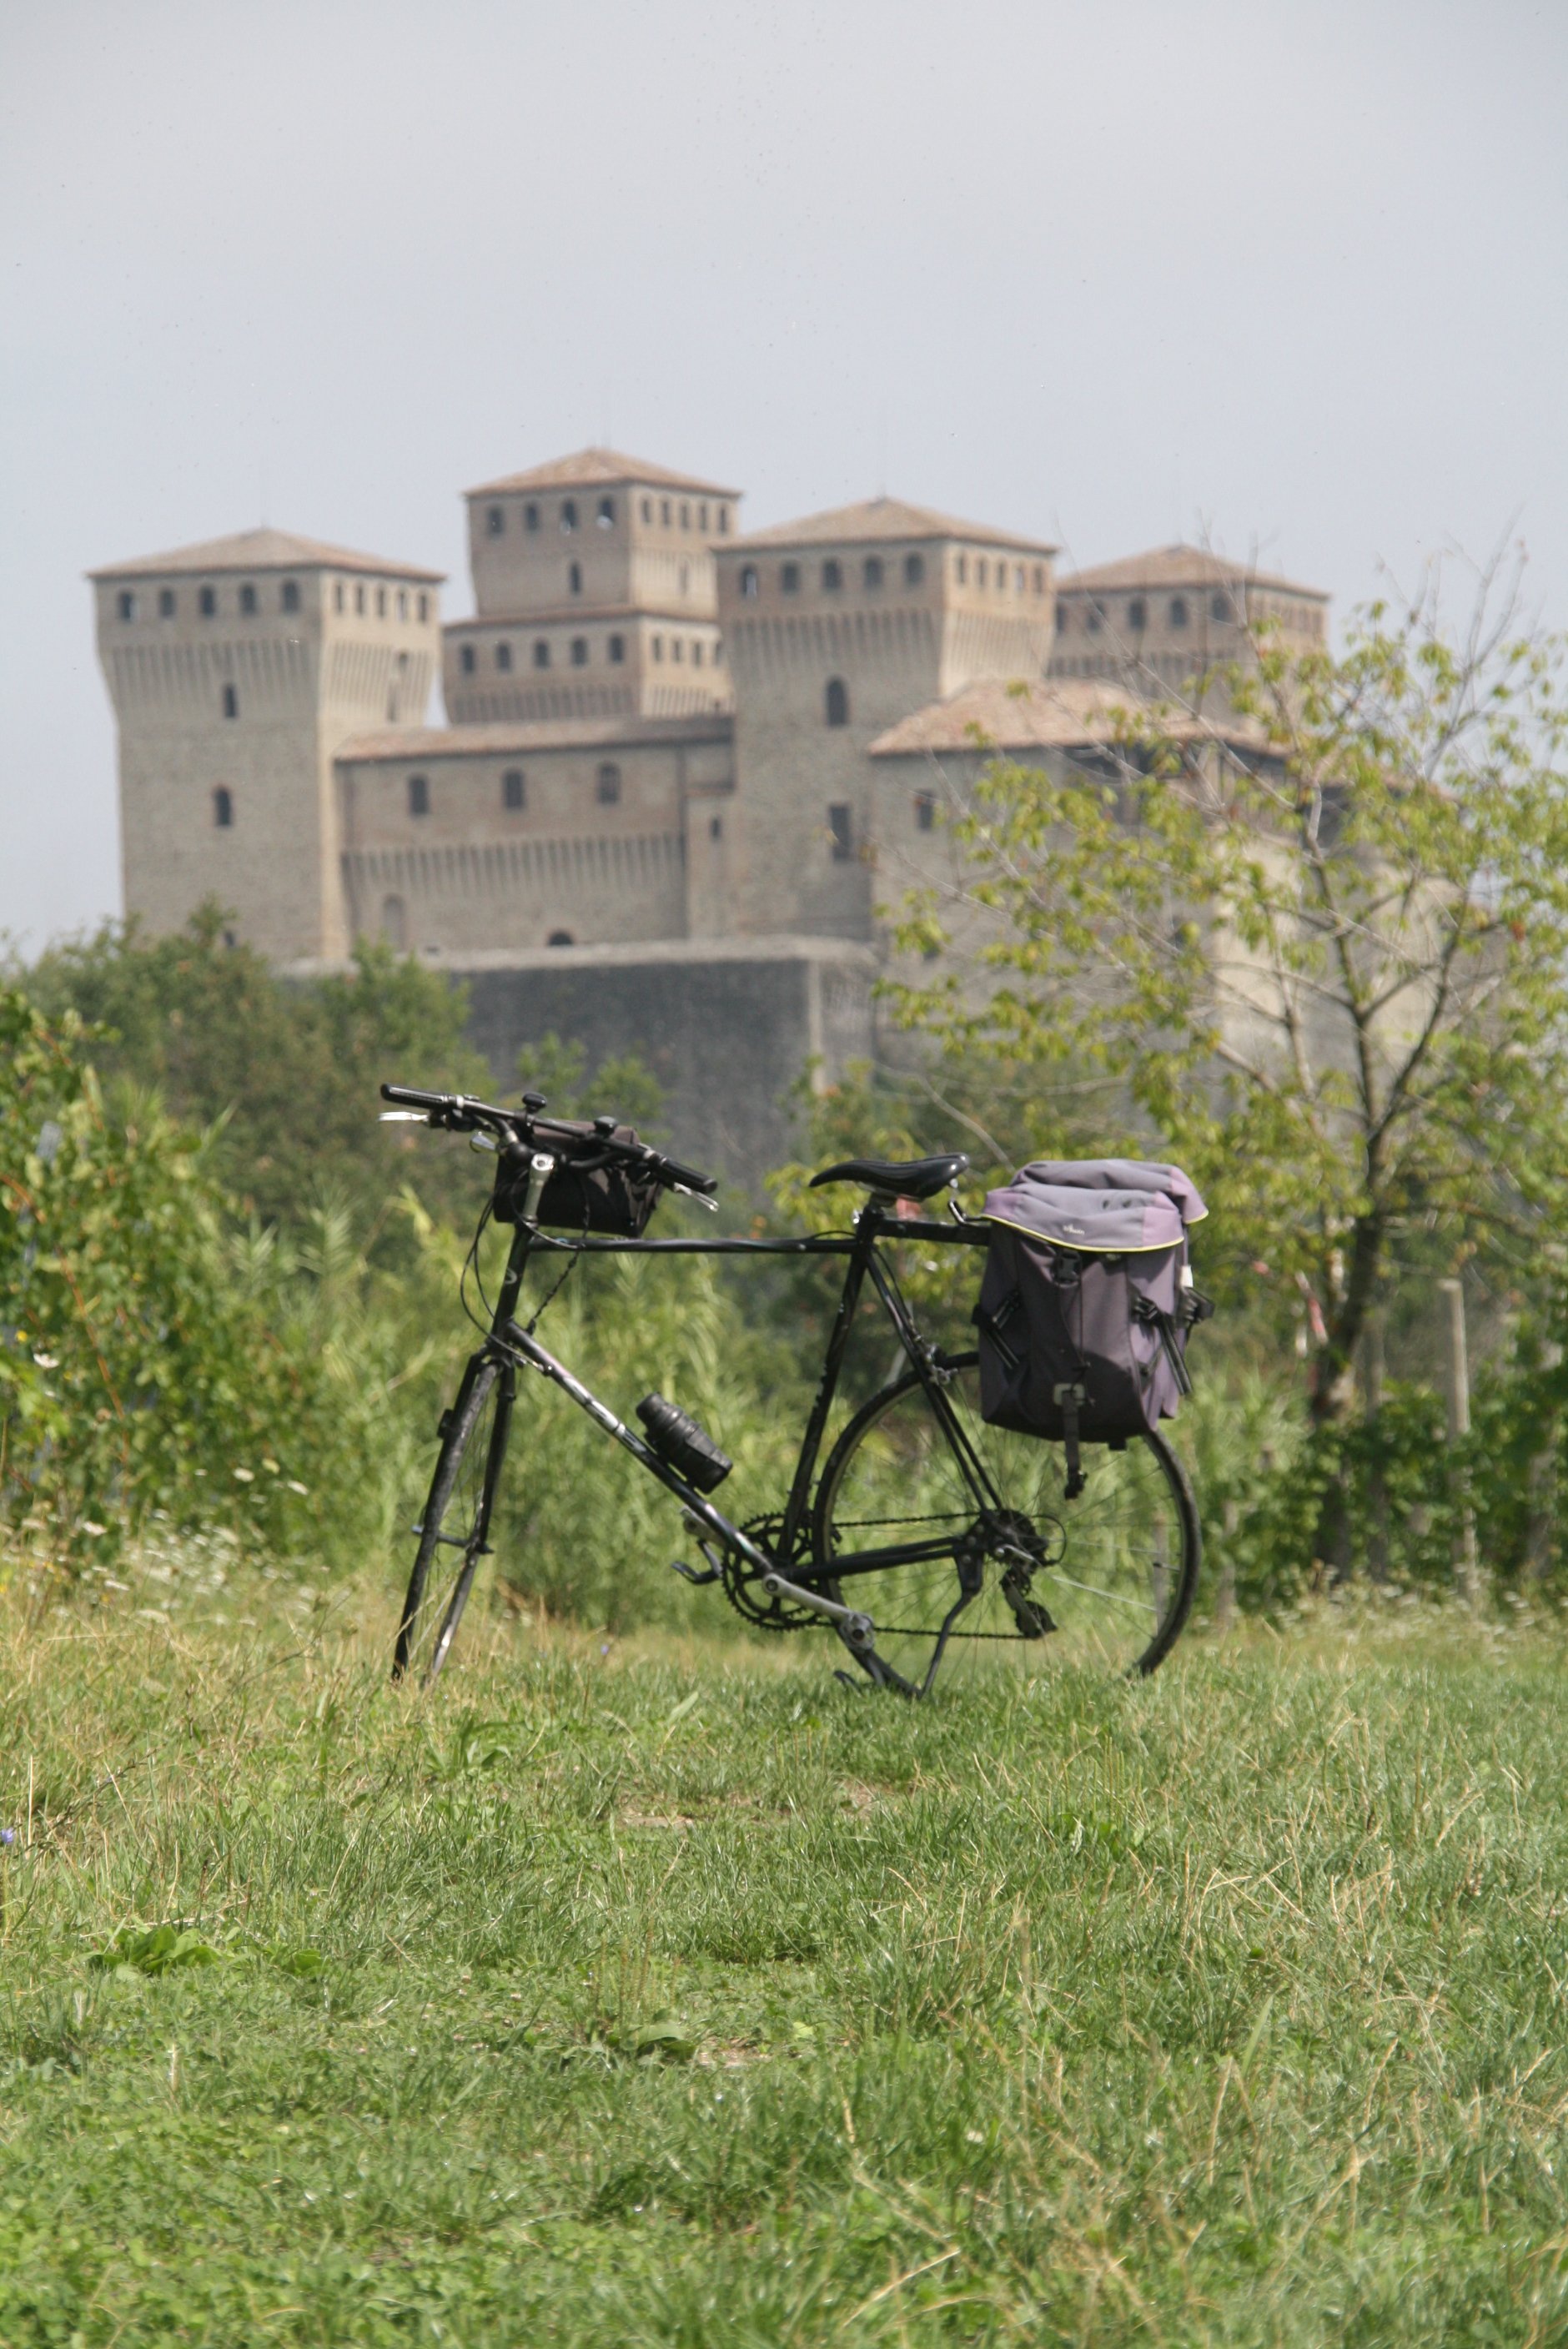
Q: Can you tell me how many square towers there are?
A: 4